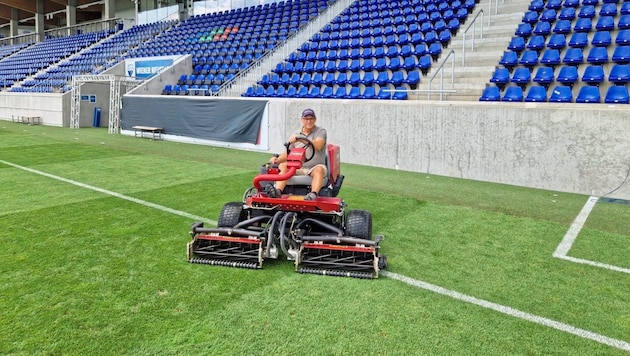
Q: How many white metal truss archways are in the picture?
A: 1